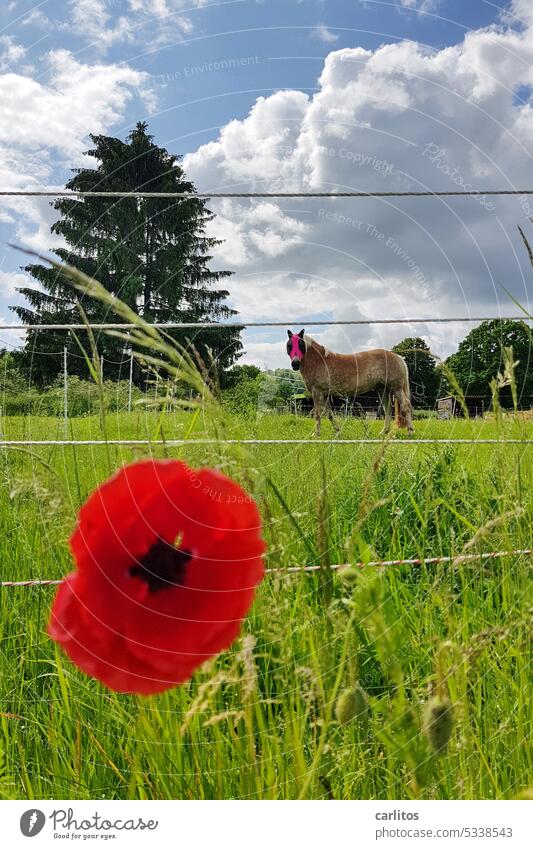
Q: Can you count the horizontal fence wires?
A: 4